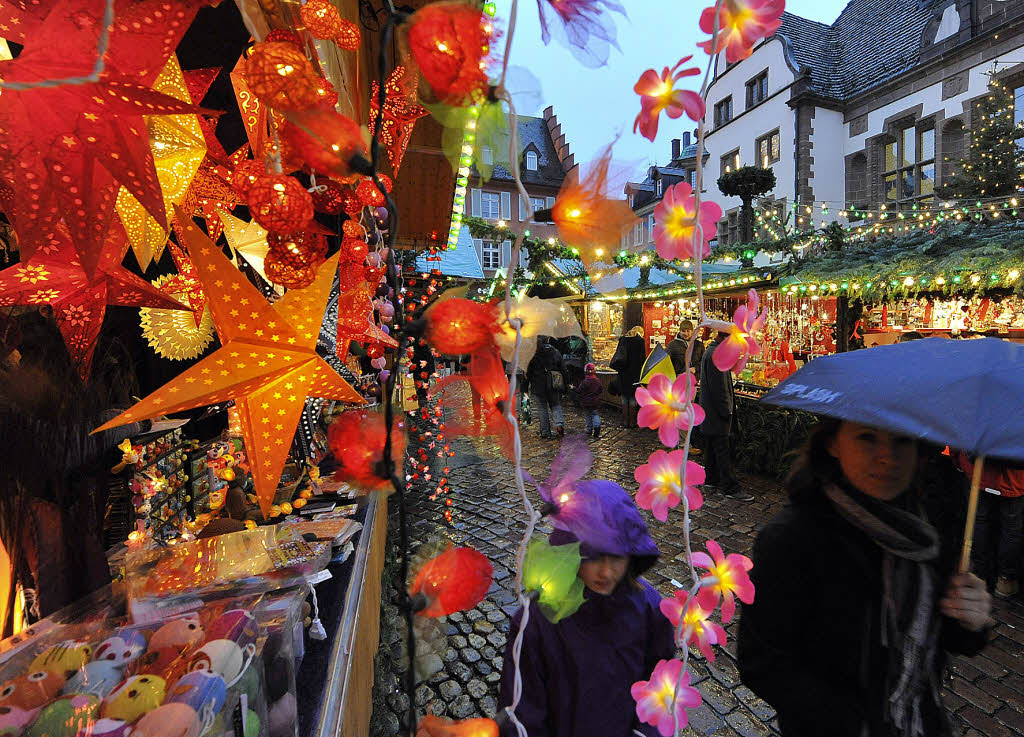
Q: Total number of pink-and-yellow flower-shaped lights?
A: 9